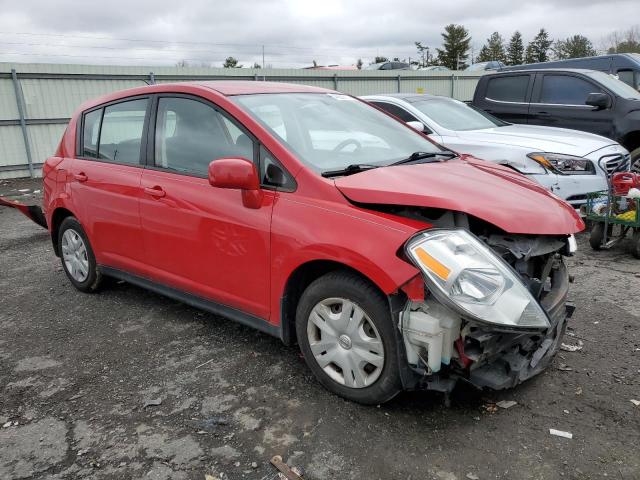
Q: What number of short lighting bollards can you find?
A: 0